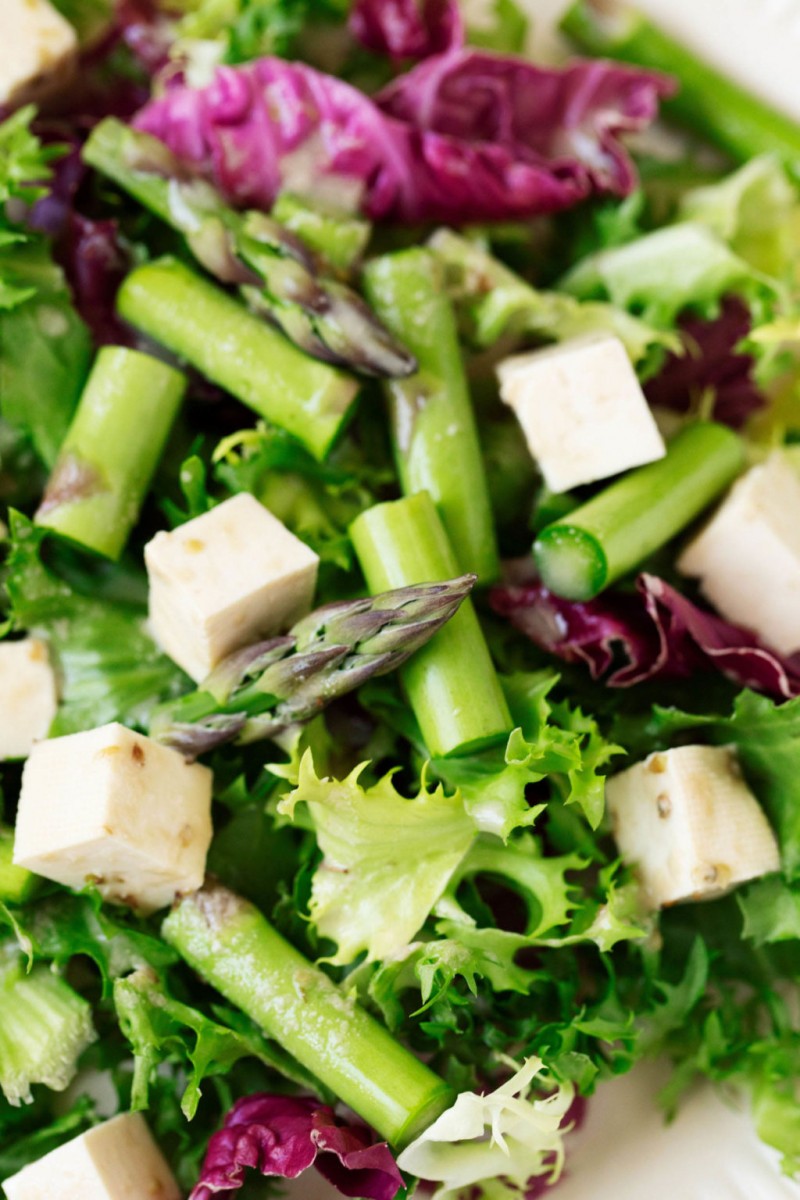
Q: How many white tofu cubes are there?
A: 8